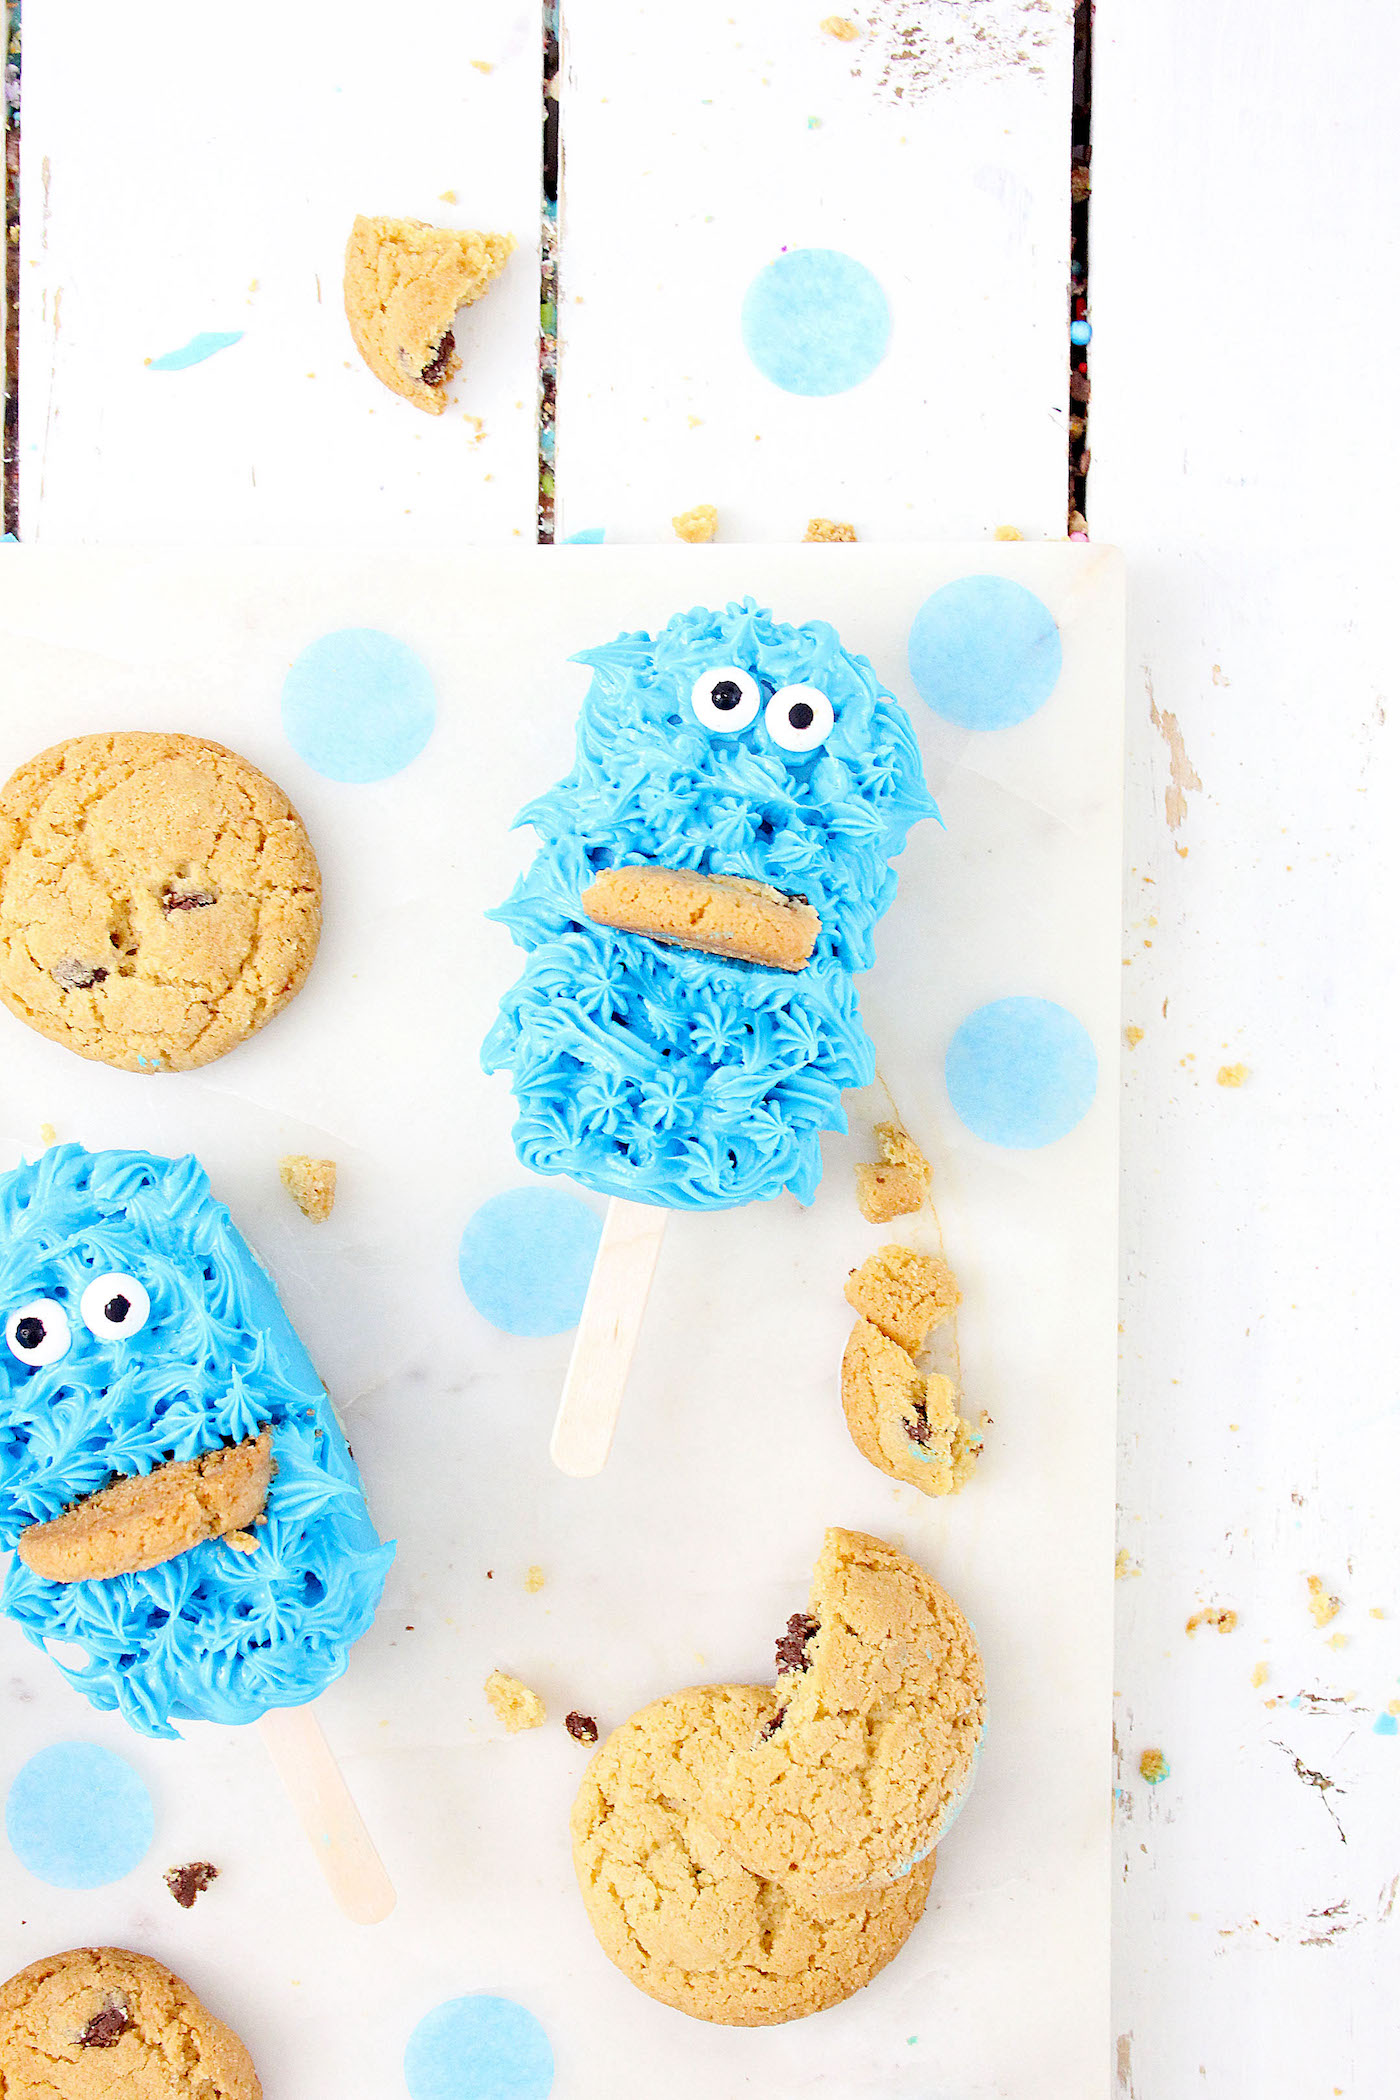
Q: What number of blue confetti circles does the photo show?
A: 7